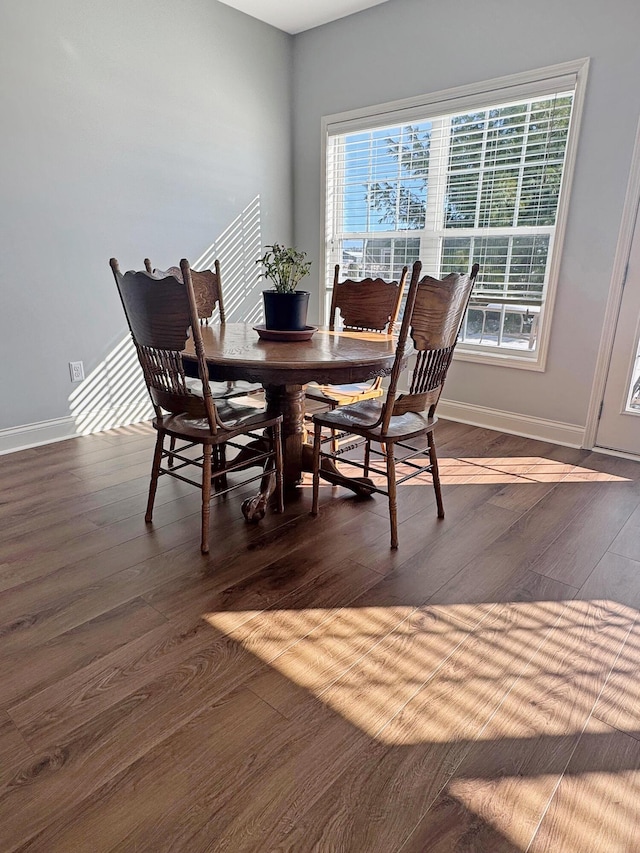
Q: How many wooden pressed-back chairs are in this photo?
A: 4